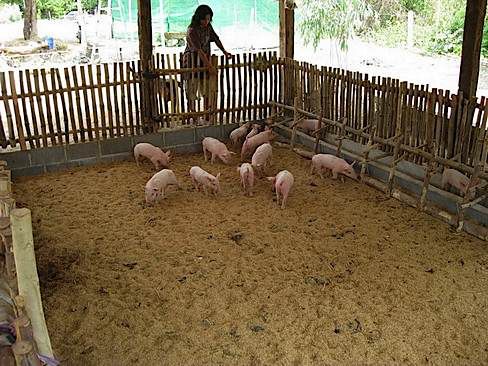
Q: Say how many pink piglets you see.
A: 13